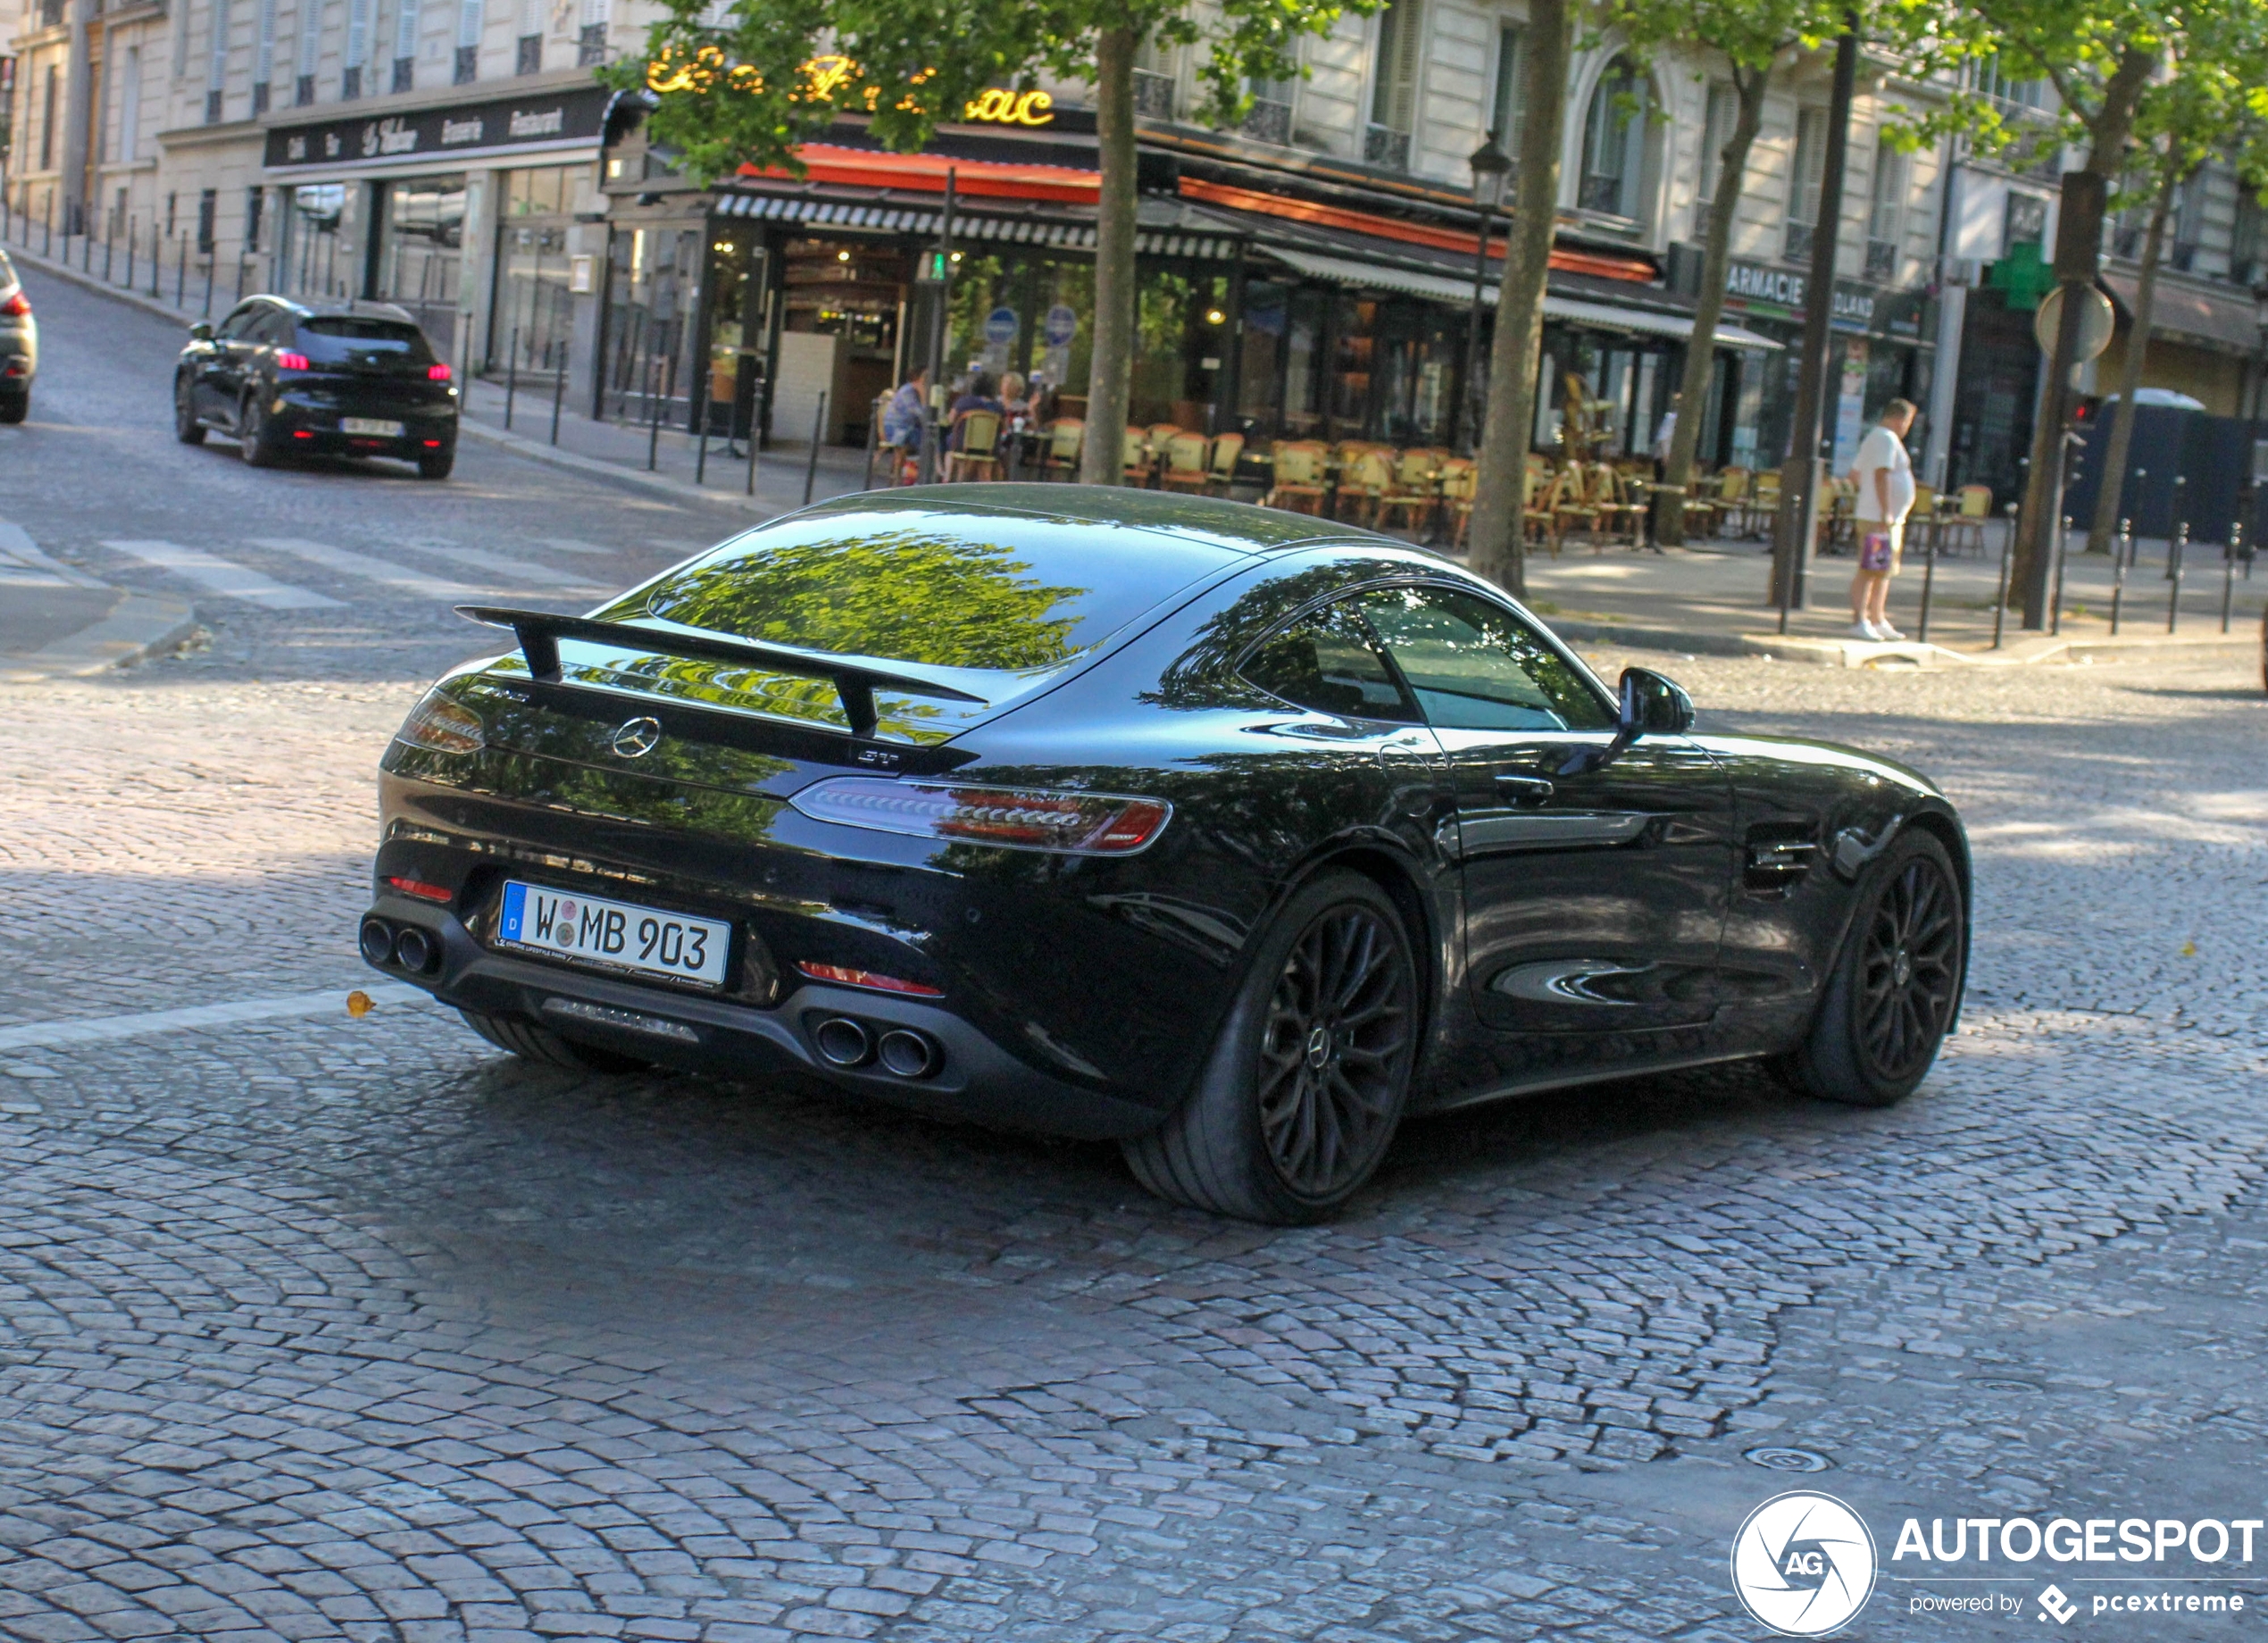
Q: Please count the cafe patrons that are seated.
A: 3